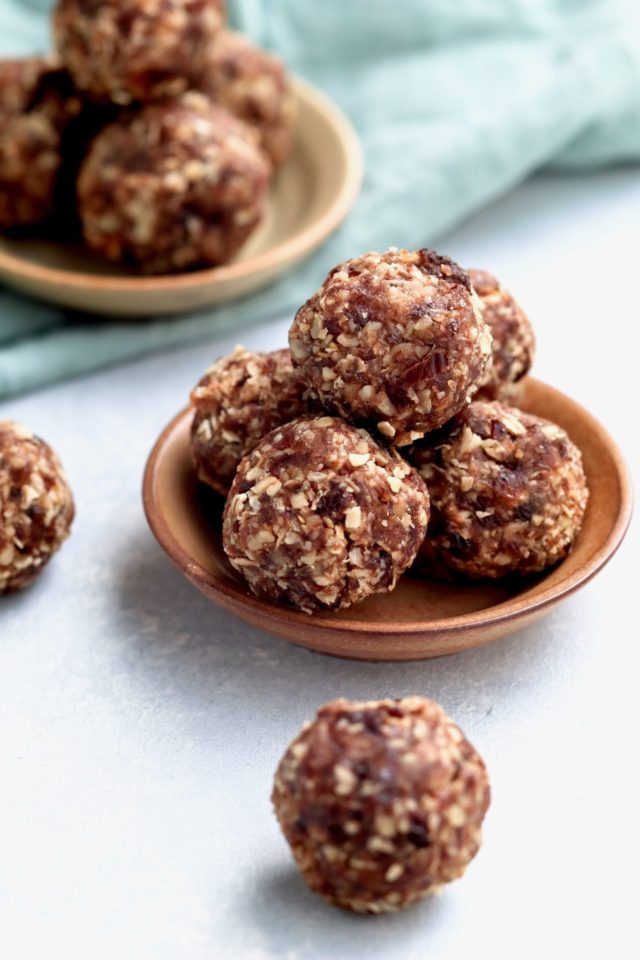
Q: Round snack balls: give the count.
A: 11